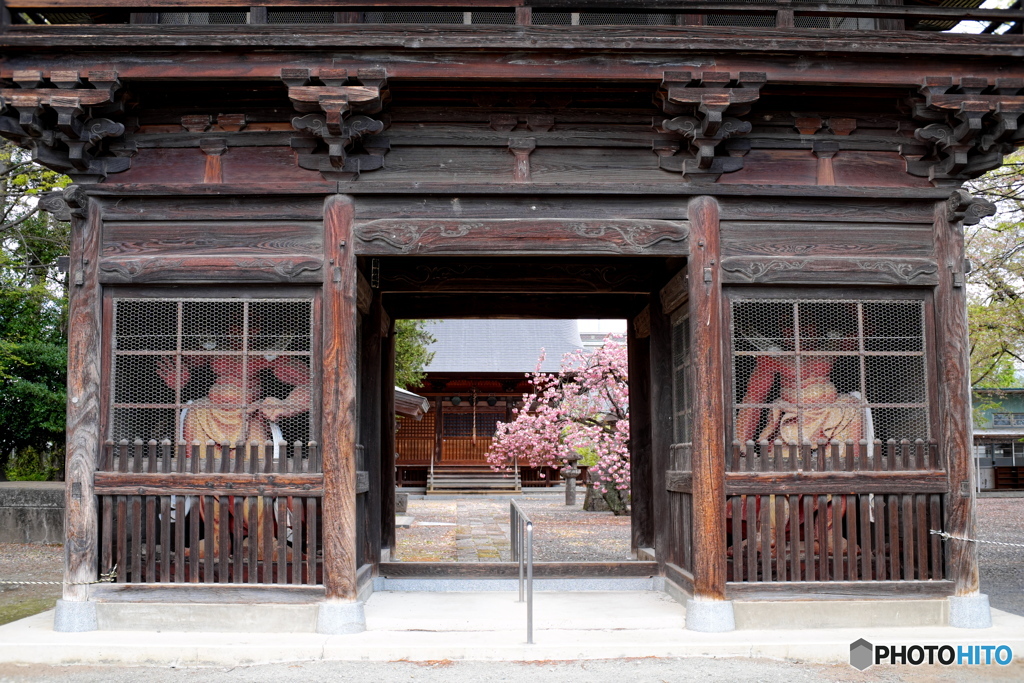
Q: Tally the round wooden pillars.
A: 4